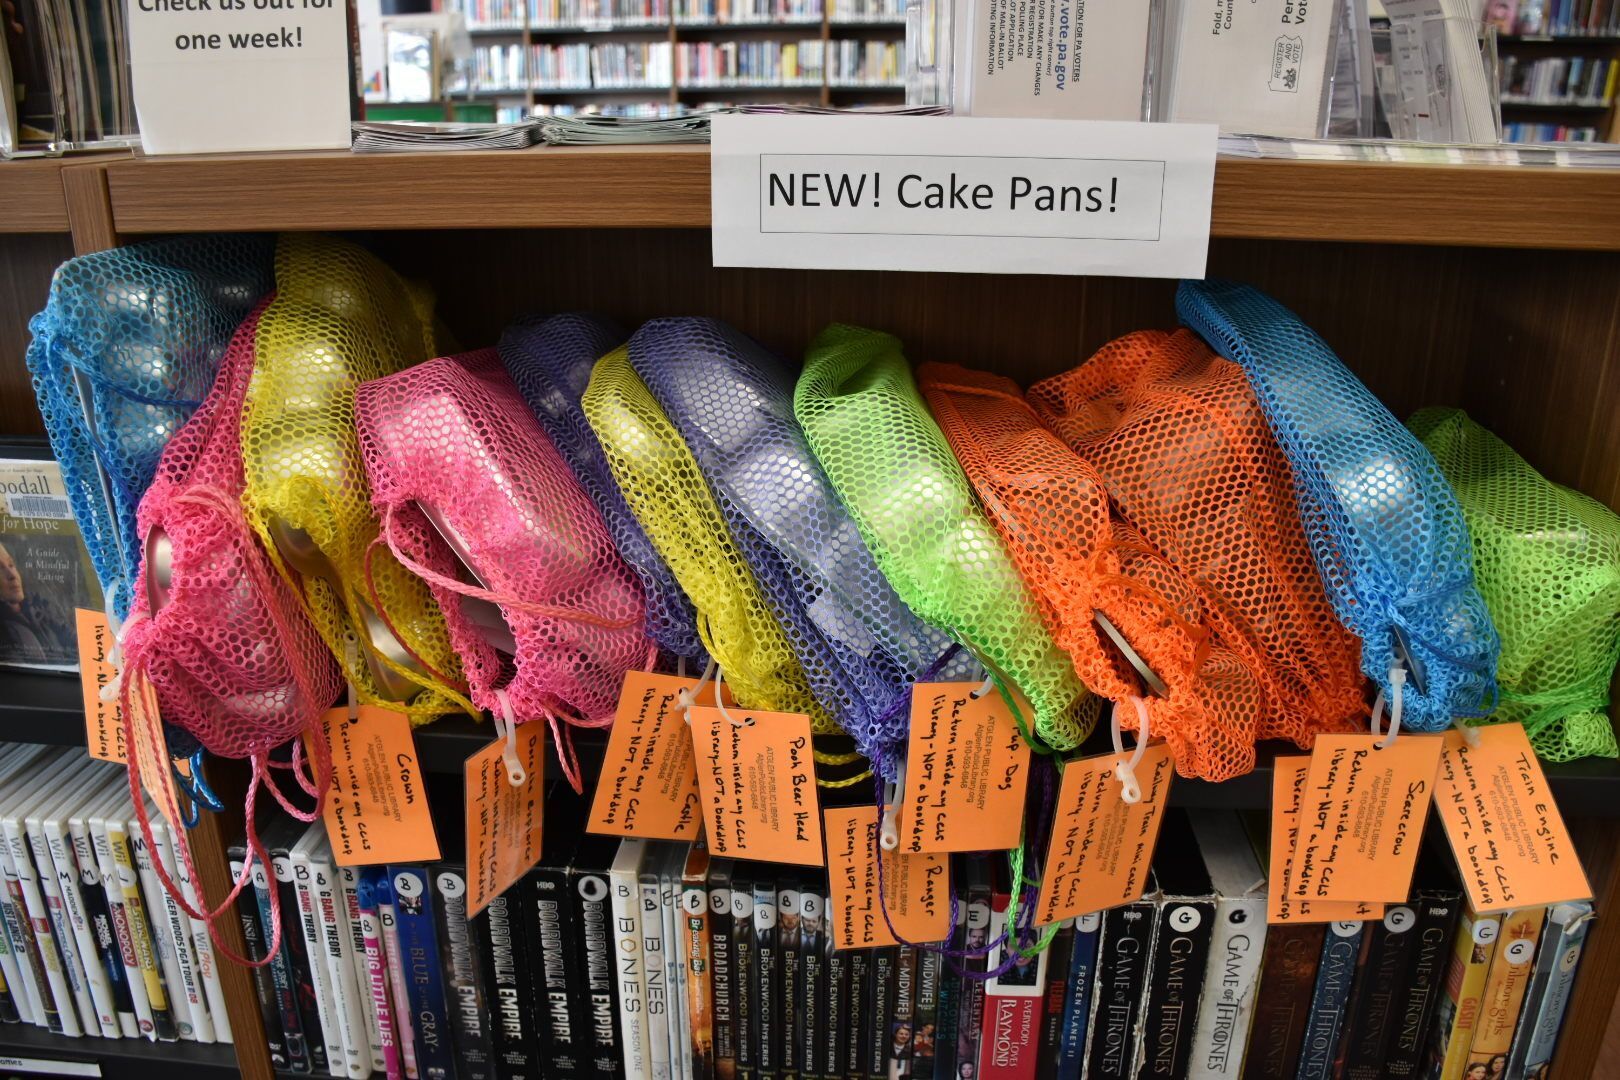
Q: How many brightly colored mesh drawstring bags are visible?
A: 12